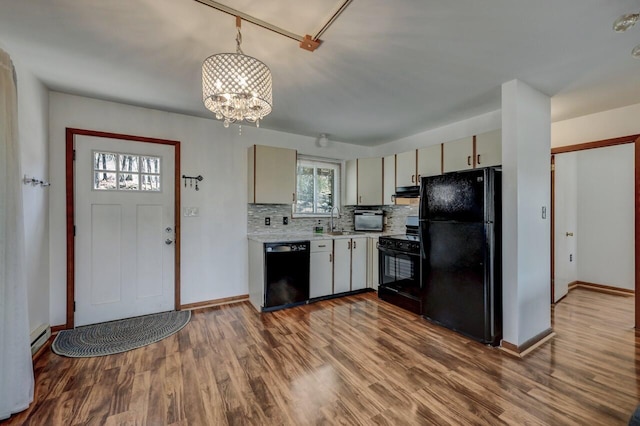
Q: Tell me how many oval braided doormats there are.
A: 1